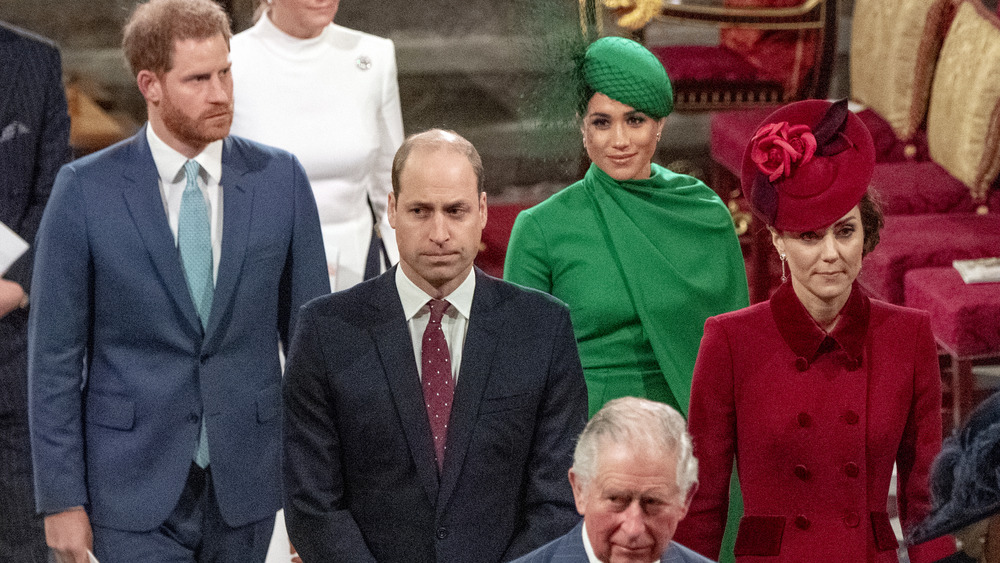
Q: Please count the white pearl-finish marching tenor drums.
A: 0